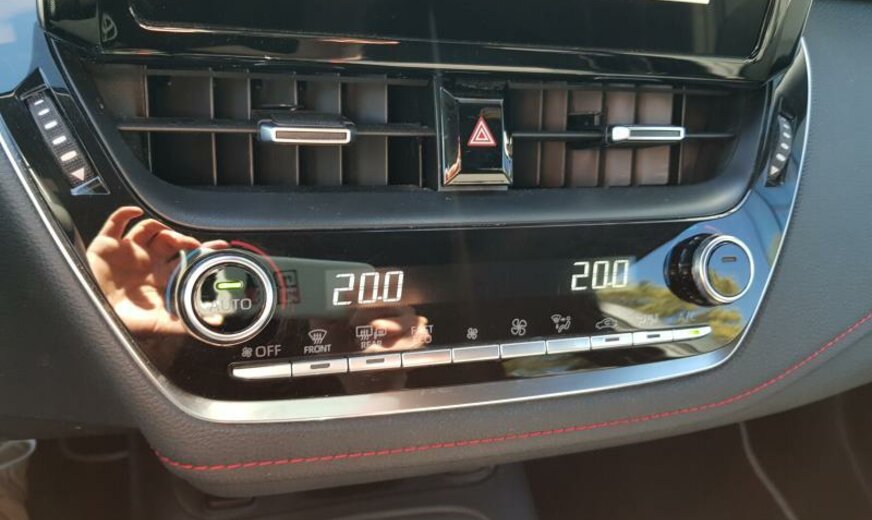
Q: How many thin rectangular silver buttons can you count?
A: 10